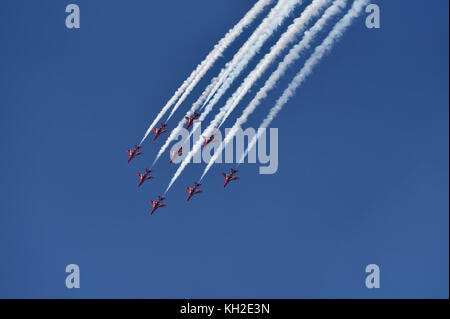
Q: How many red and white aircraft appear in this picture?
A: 9